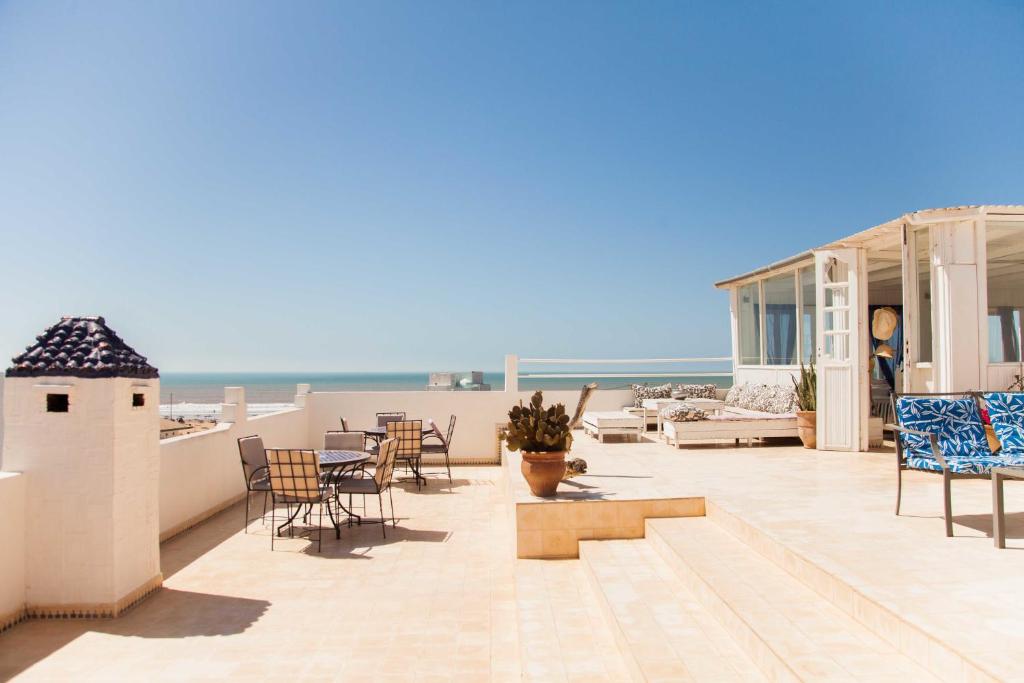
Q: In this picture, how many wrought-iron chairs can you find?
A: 8